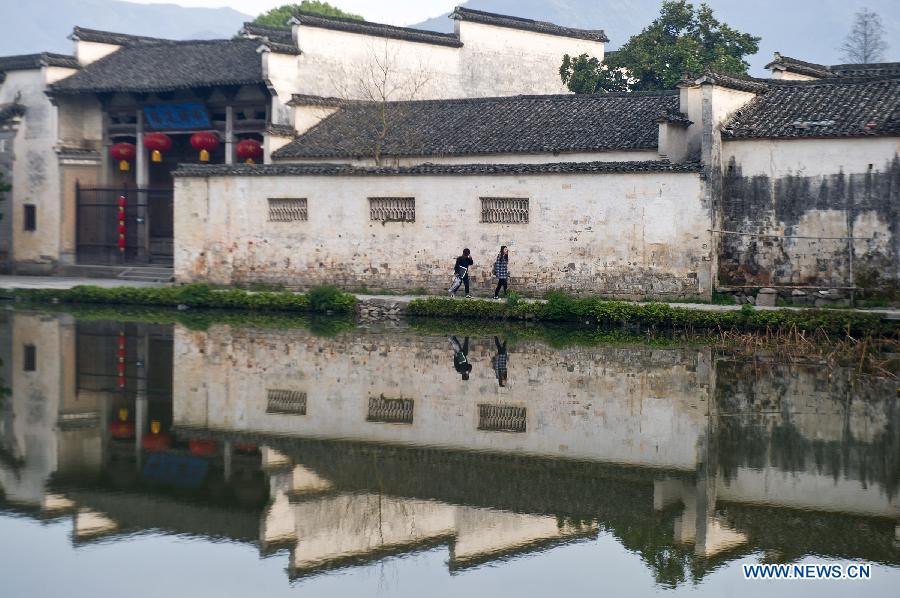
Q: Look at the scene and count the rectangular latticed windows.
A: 3